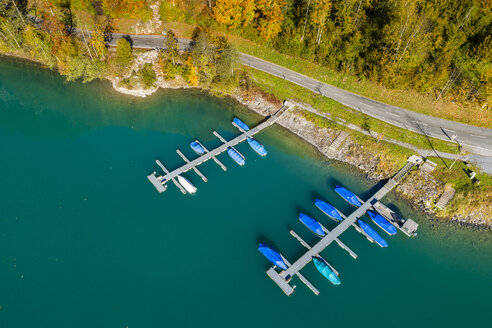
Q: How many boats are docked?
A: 12